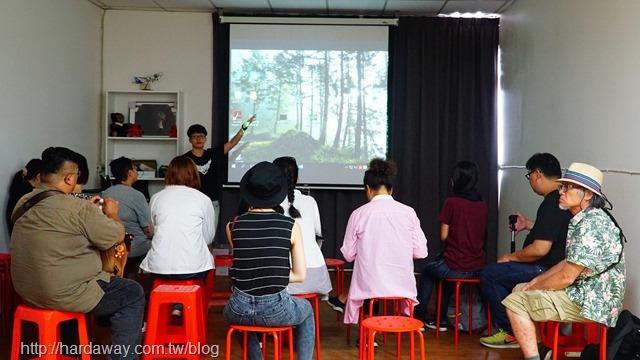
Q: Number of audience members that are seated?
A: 11